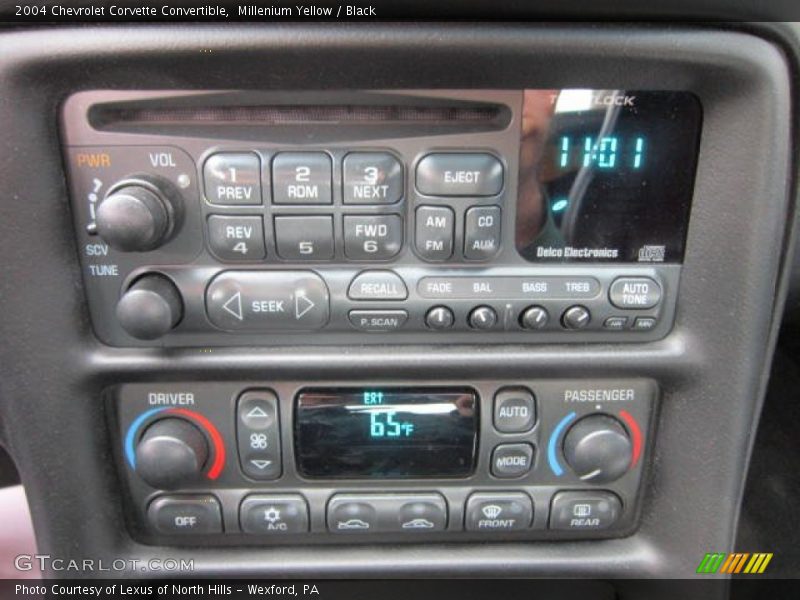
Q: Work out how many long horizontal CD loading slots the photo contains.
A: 1